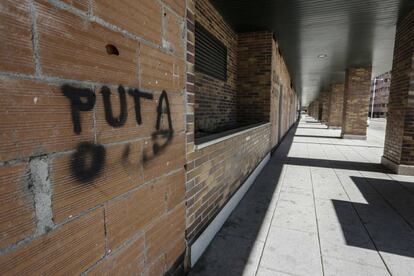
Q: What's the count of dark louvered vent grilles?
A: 1